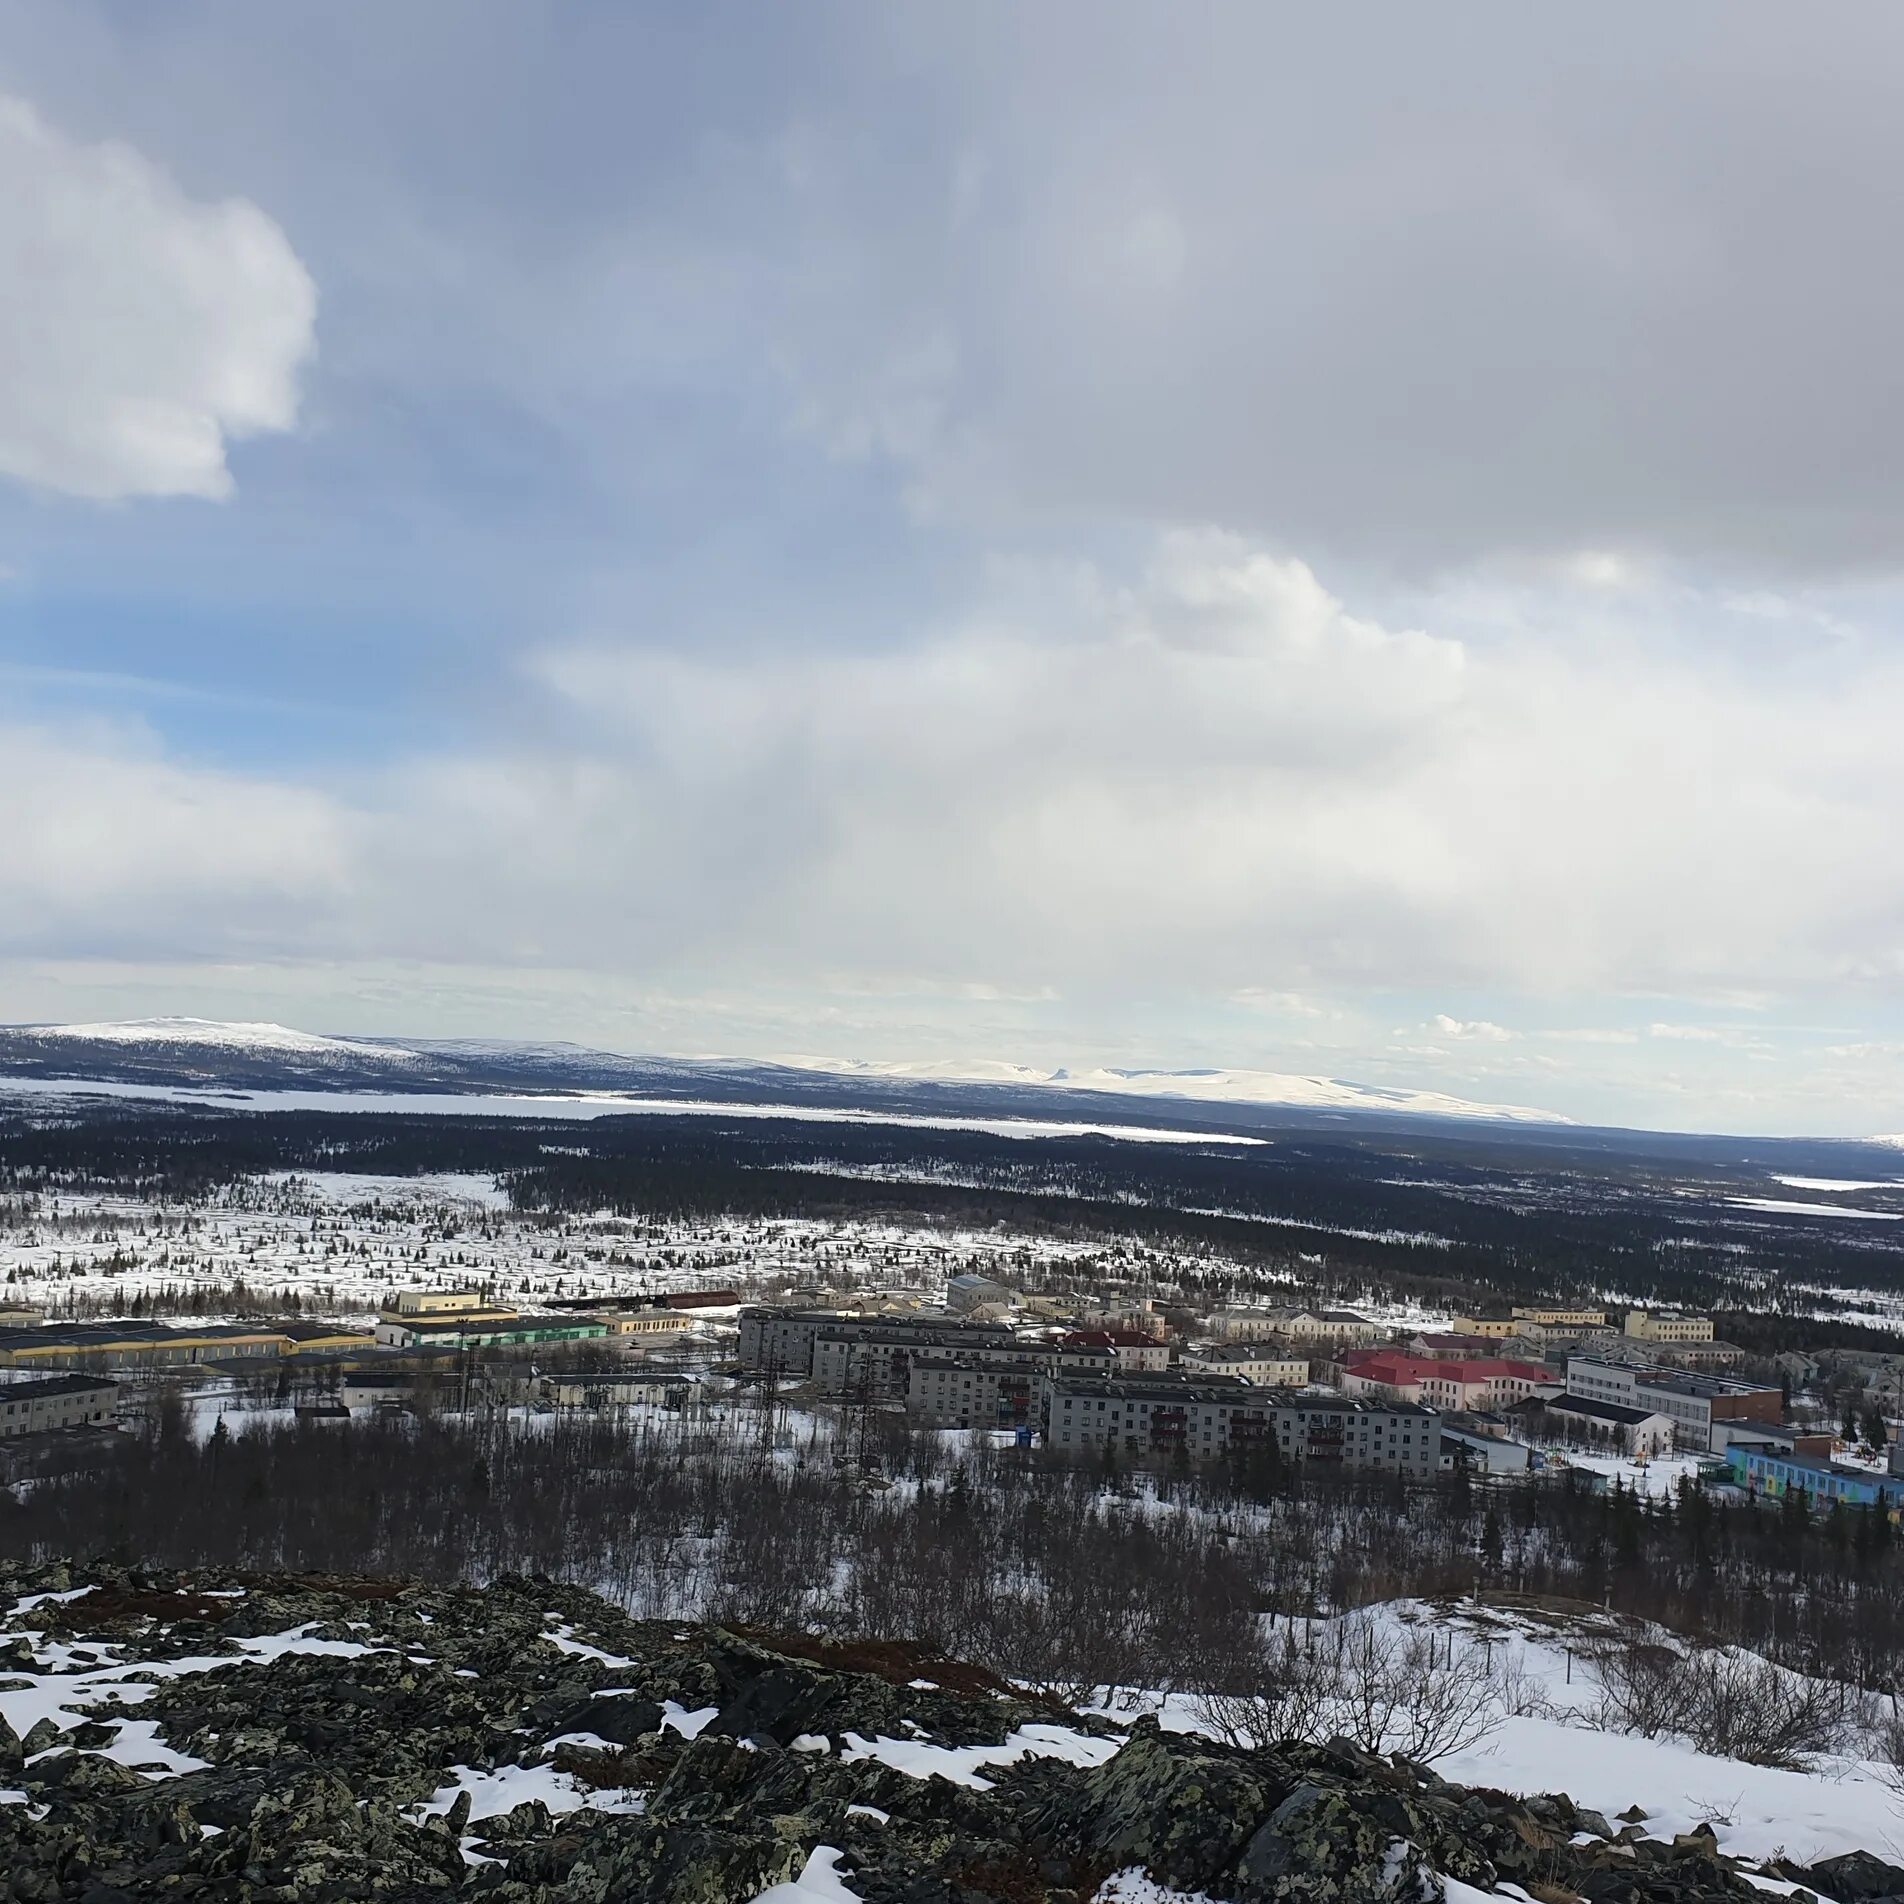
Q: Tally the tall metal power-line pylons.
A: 2